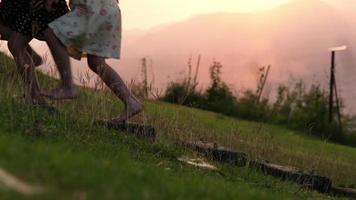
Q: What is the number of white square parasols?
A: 0